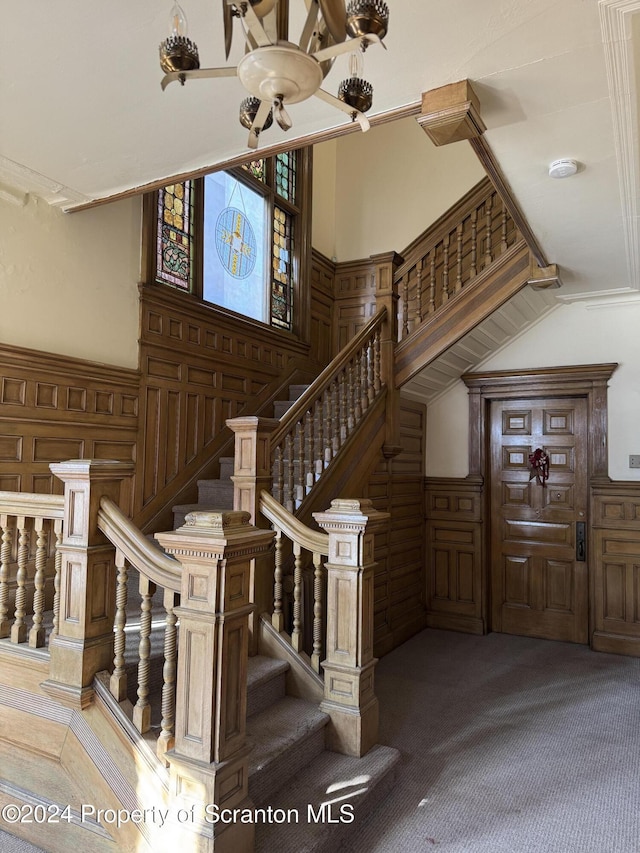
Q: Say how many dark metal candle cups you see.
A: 4